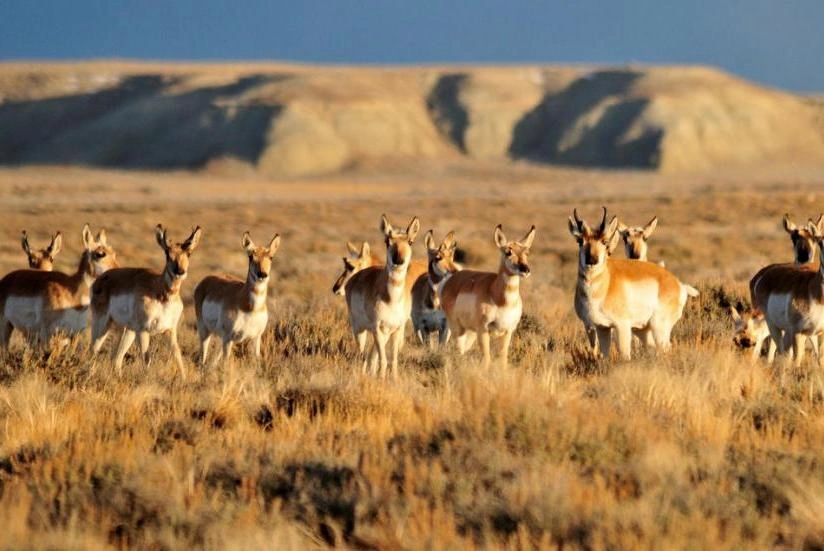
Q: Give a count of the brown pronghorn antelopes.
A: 13